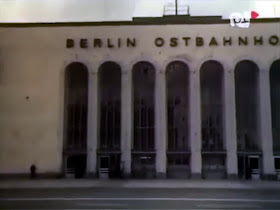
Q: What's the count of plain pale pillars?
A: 6